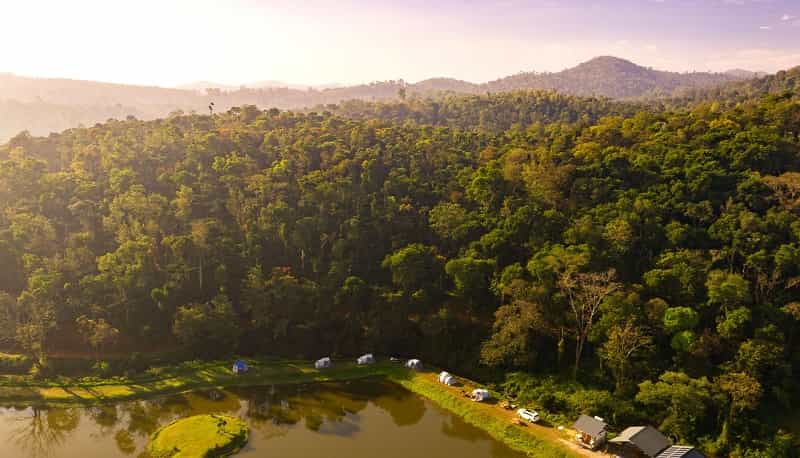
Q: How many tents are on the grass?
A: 6